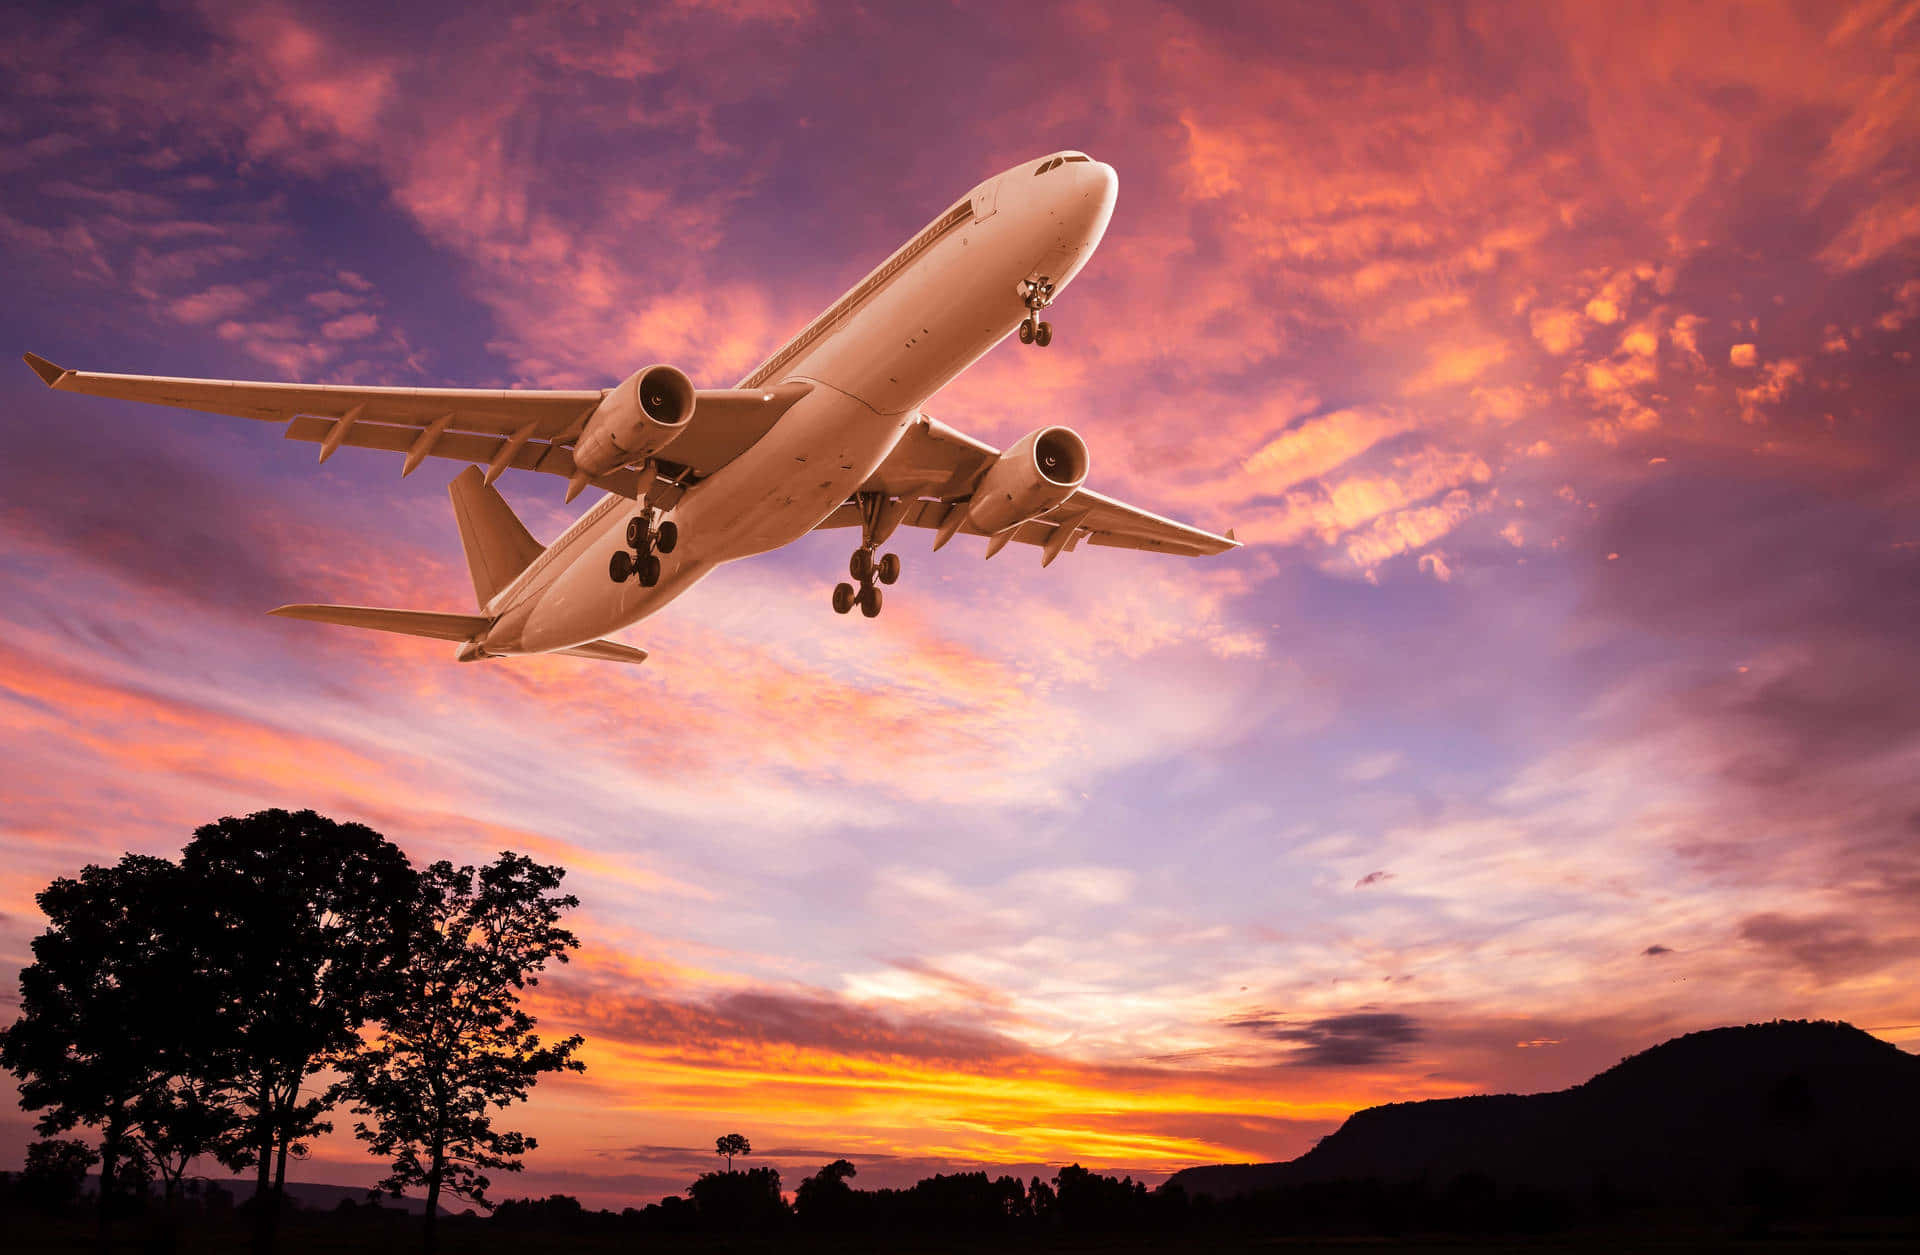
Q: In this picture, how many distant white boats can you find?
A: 0